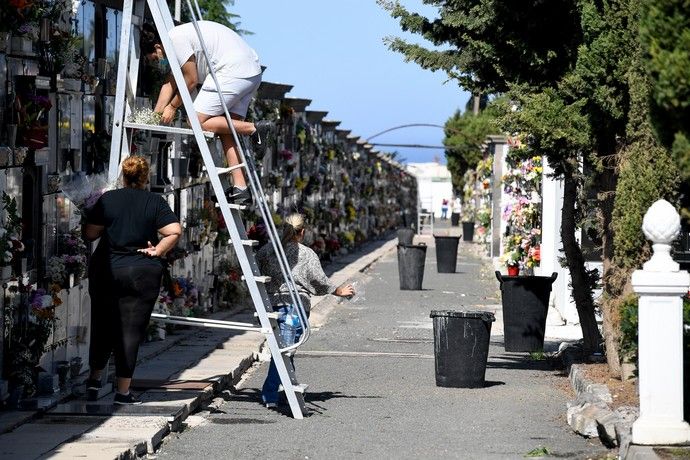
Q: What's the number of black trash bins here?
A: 7